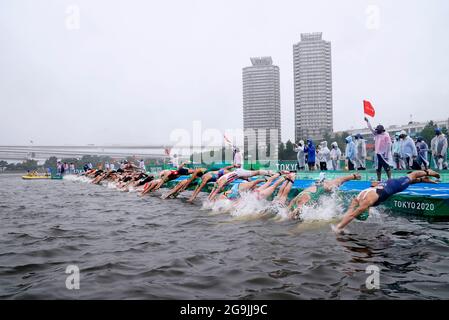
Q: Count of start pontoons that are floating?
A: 1